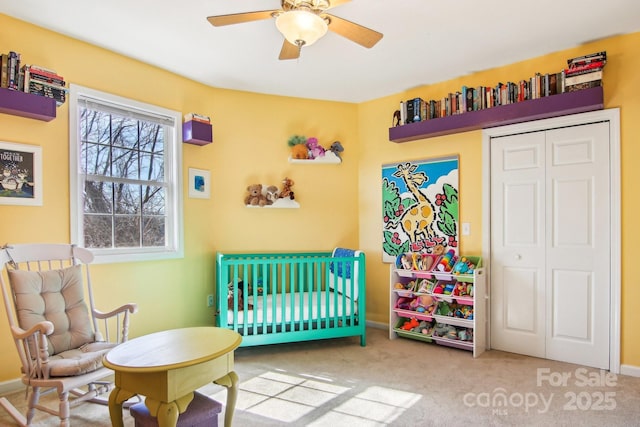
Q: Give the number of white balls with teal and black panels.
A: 0